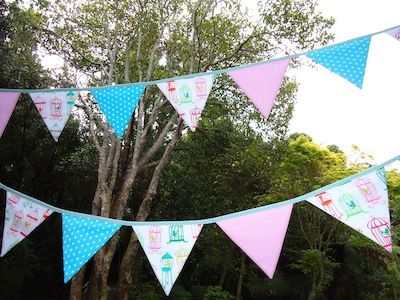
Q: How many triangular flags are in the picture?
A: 12